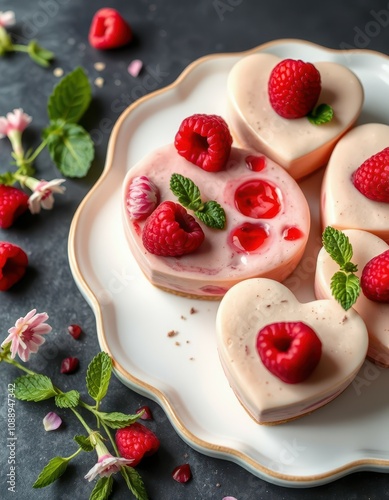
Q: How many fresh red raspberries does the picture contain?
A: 10